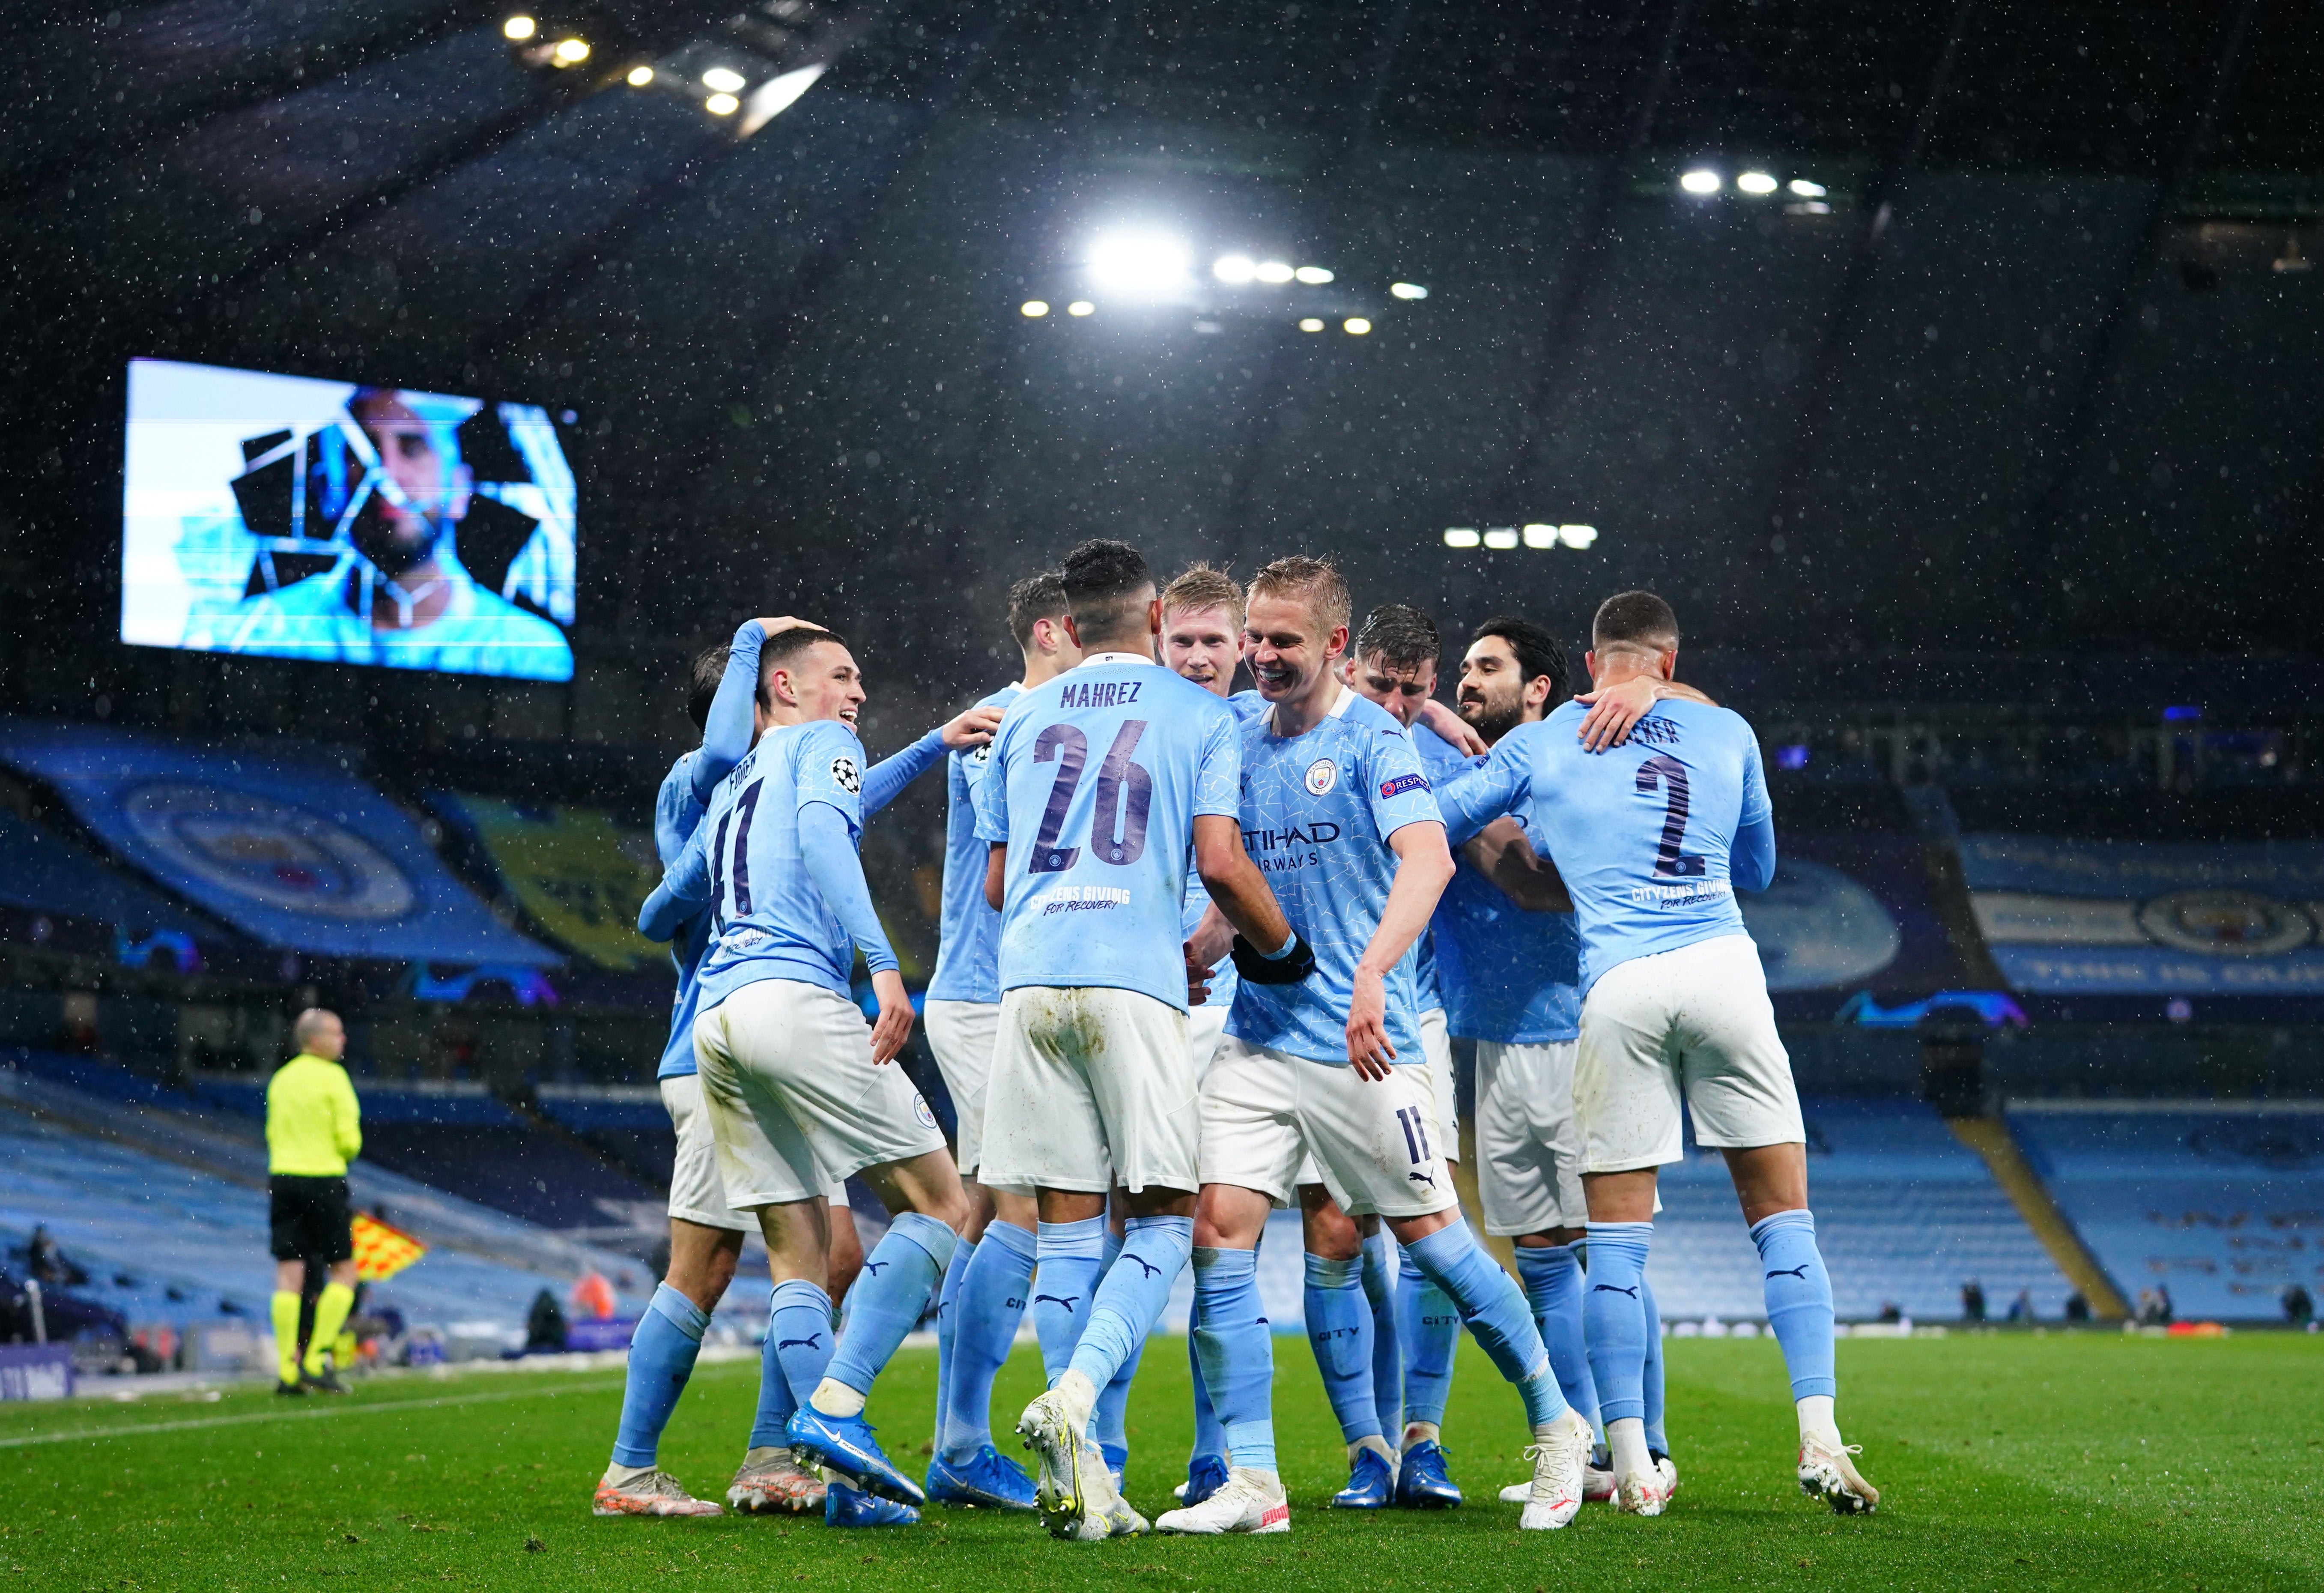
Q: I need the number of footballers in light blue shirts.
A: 9